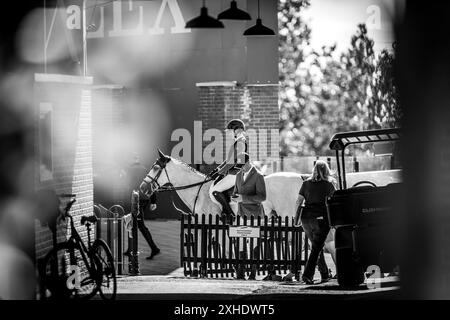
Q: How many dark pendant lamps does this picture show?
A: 3